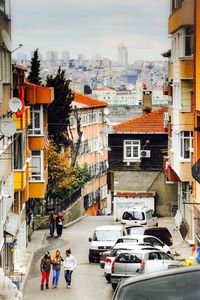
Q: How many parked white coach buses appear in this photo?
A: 0